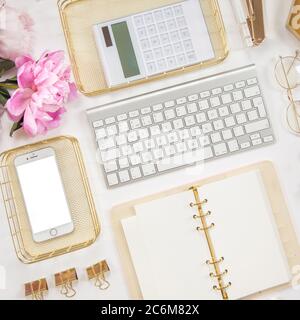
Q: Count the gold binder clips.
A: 3